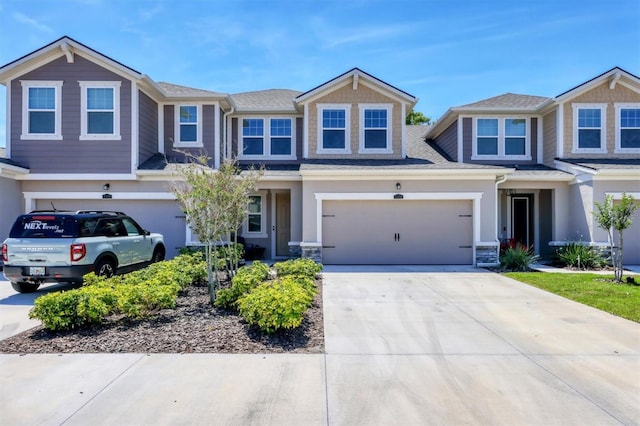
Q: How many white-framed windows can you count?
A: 12